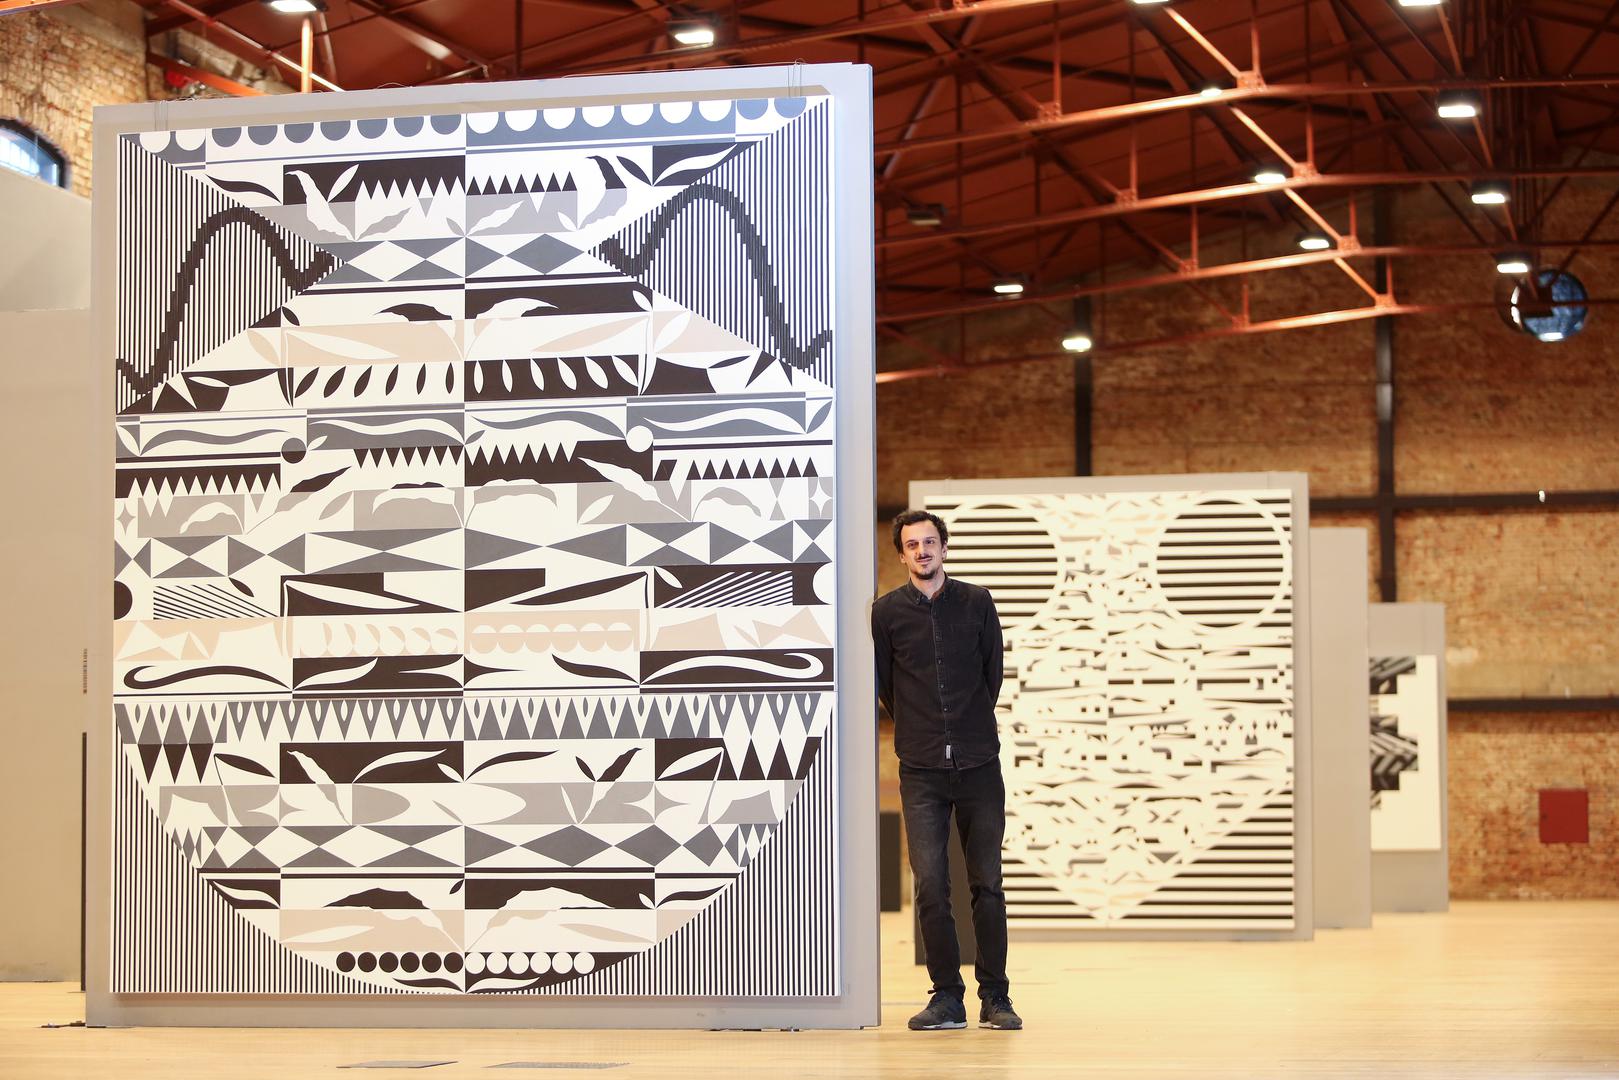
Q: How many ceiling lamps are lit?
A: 12